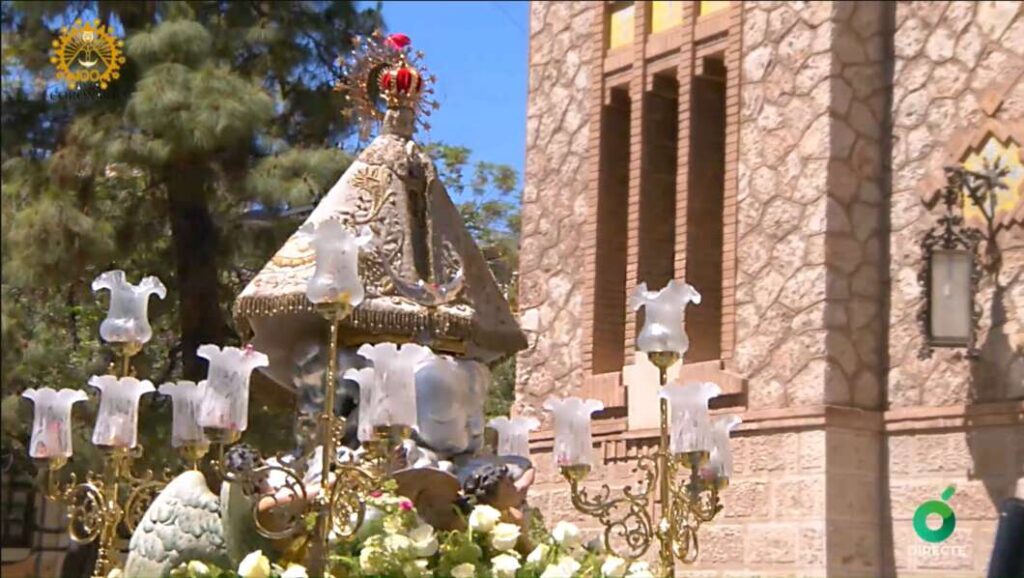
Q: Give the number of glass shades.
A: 13